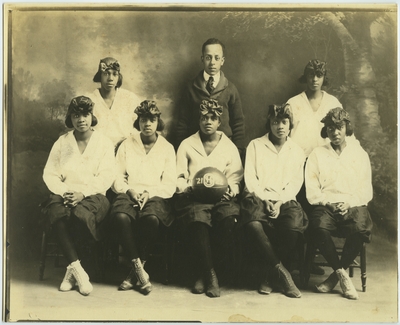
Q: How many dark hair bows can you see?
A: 7